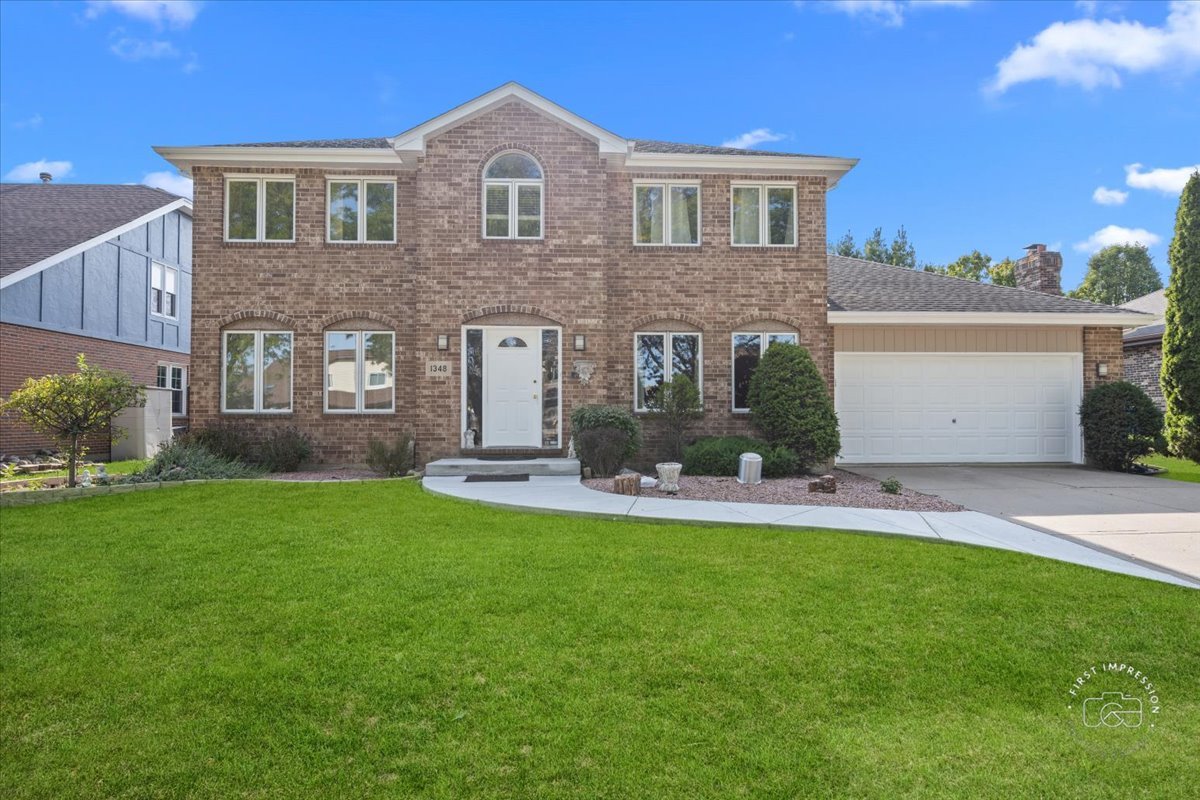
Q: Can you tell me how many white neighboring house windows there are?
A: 2